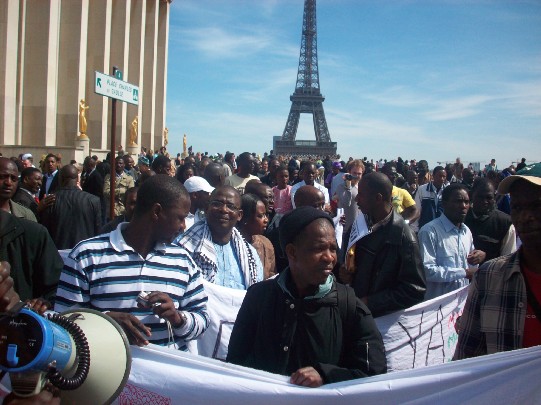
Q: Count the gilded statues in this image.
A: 4